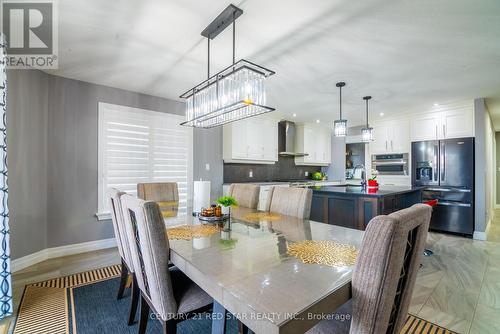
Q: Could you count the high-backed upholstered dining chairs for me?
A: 6